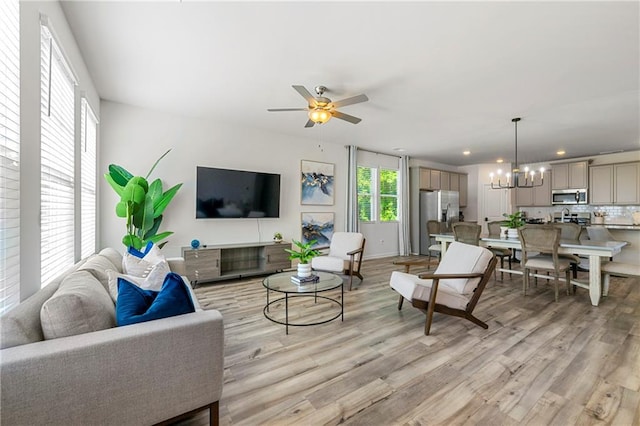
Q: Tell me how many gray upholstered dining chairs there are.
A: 5